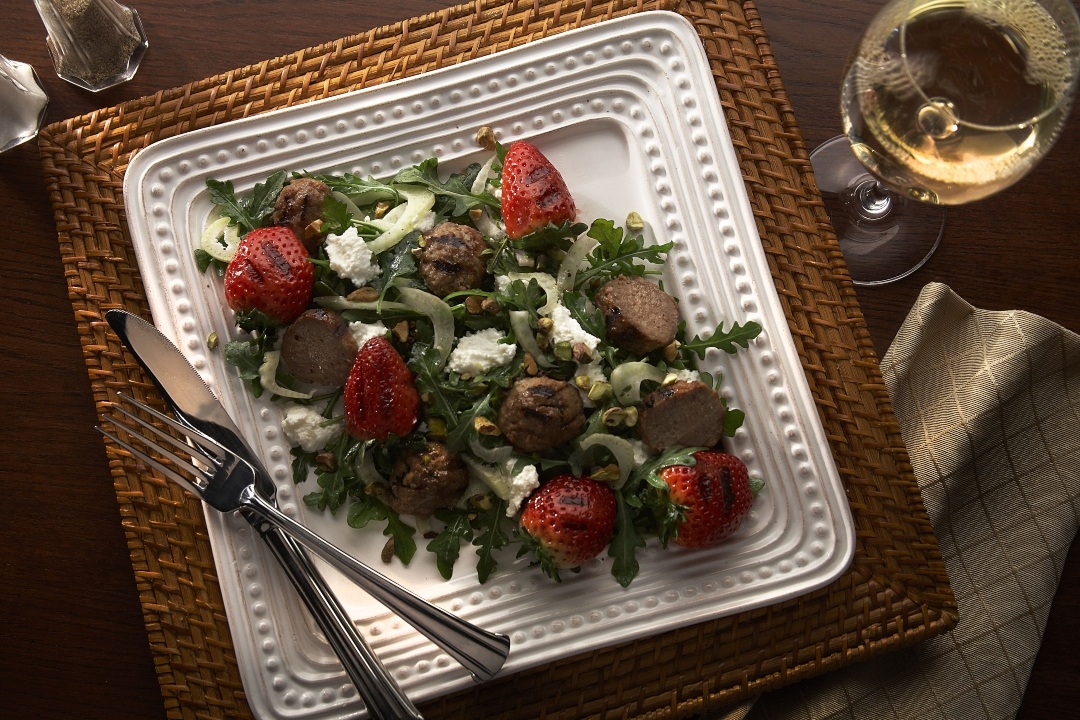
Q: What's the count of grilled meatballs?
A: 7